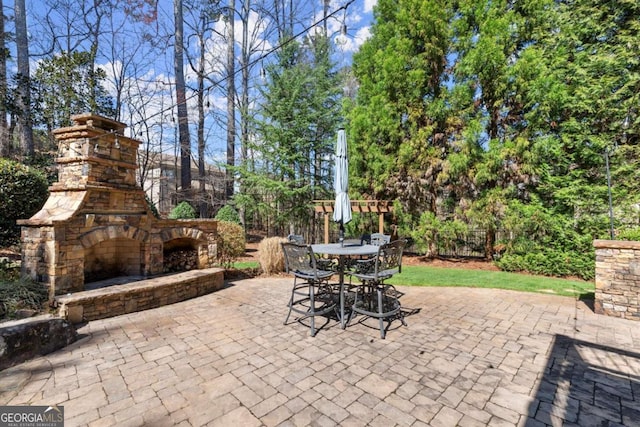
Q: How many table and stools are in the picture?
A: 5